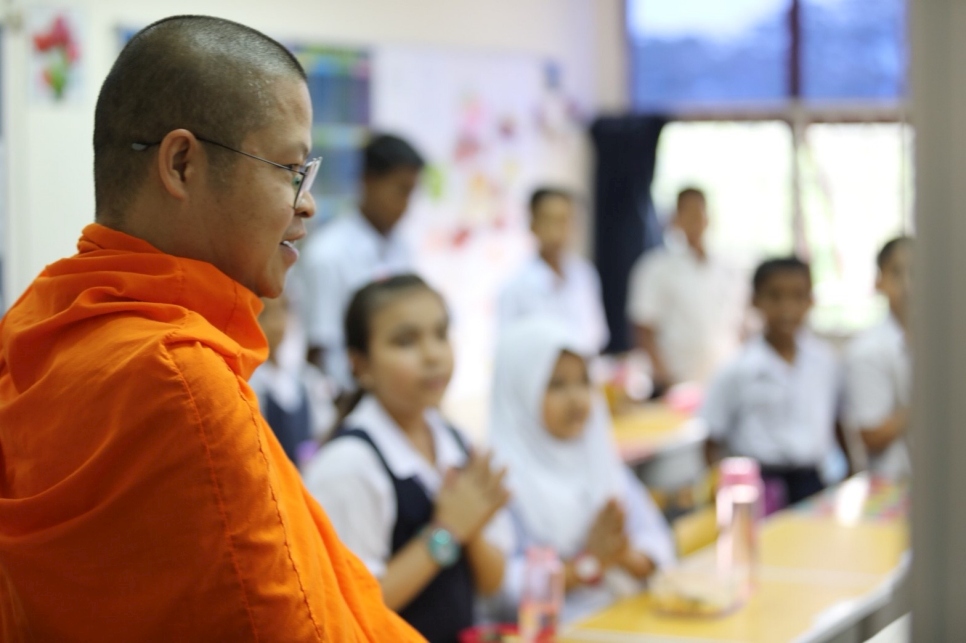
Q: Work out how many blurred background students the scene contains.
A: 8